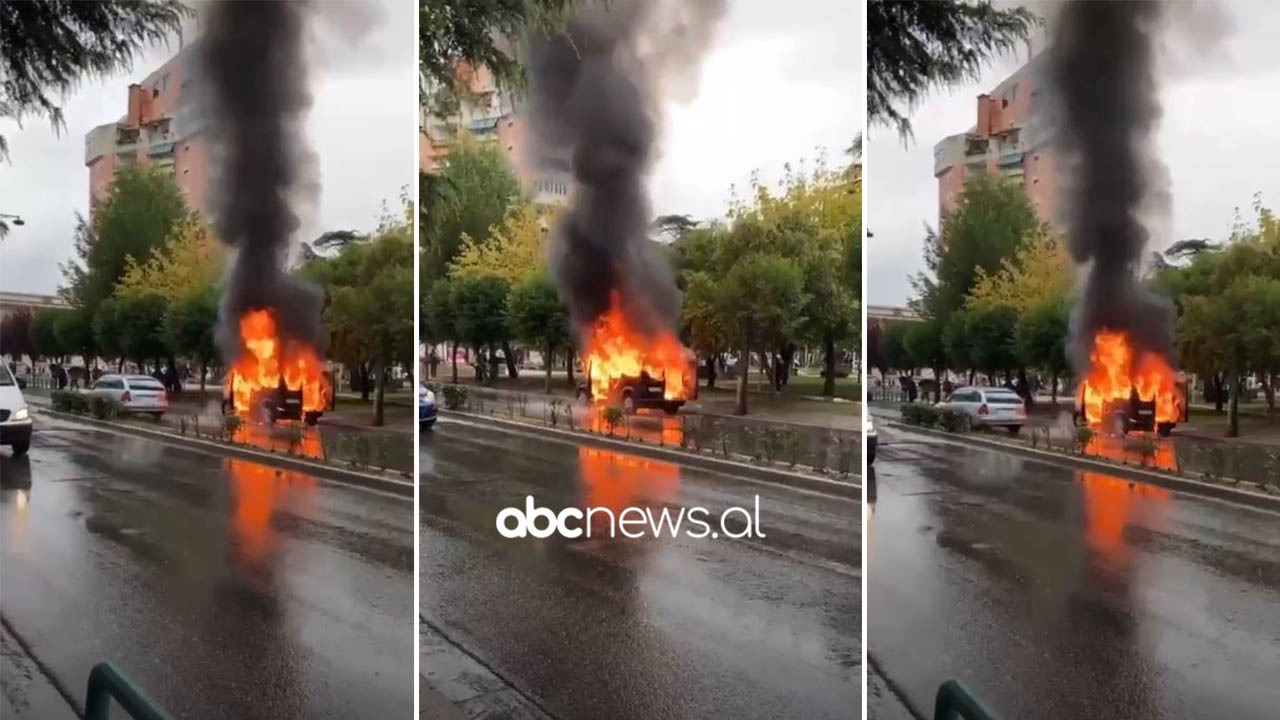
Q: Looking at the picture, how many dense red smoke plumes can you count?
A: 0